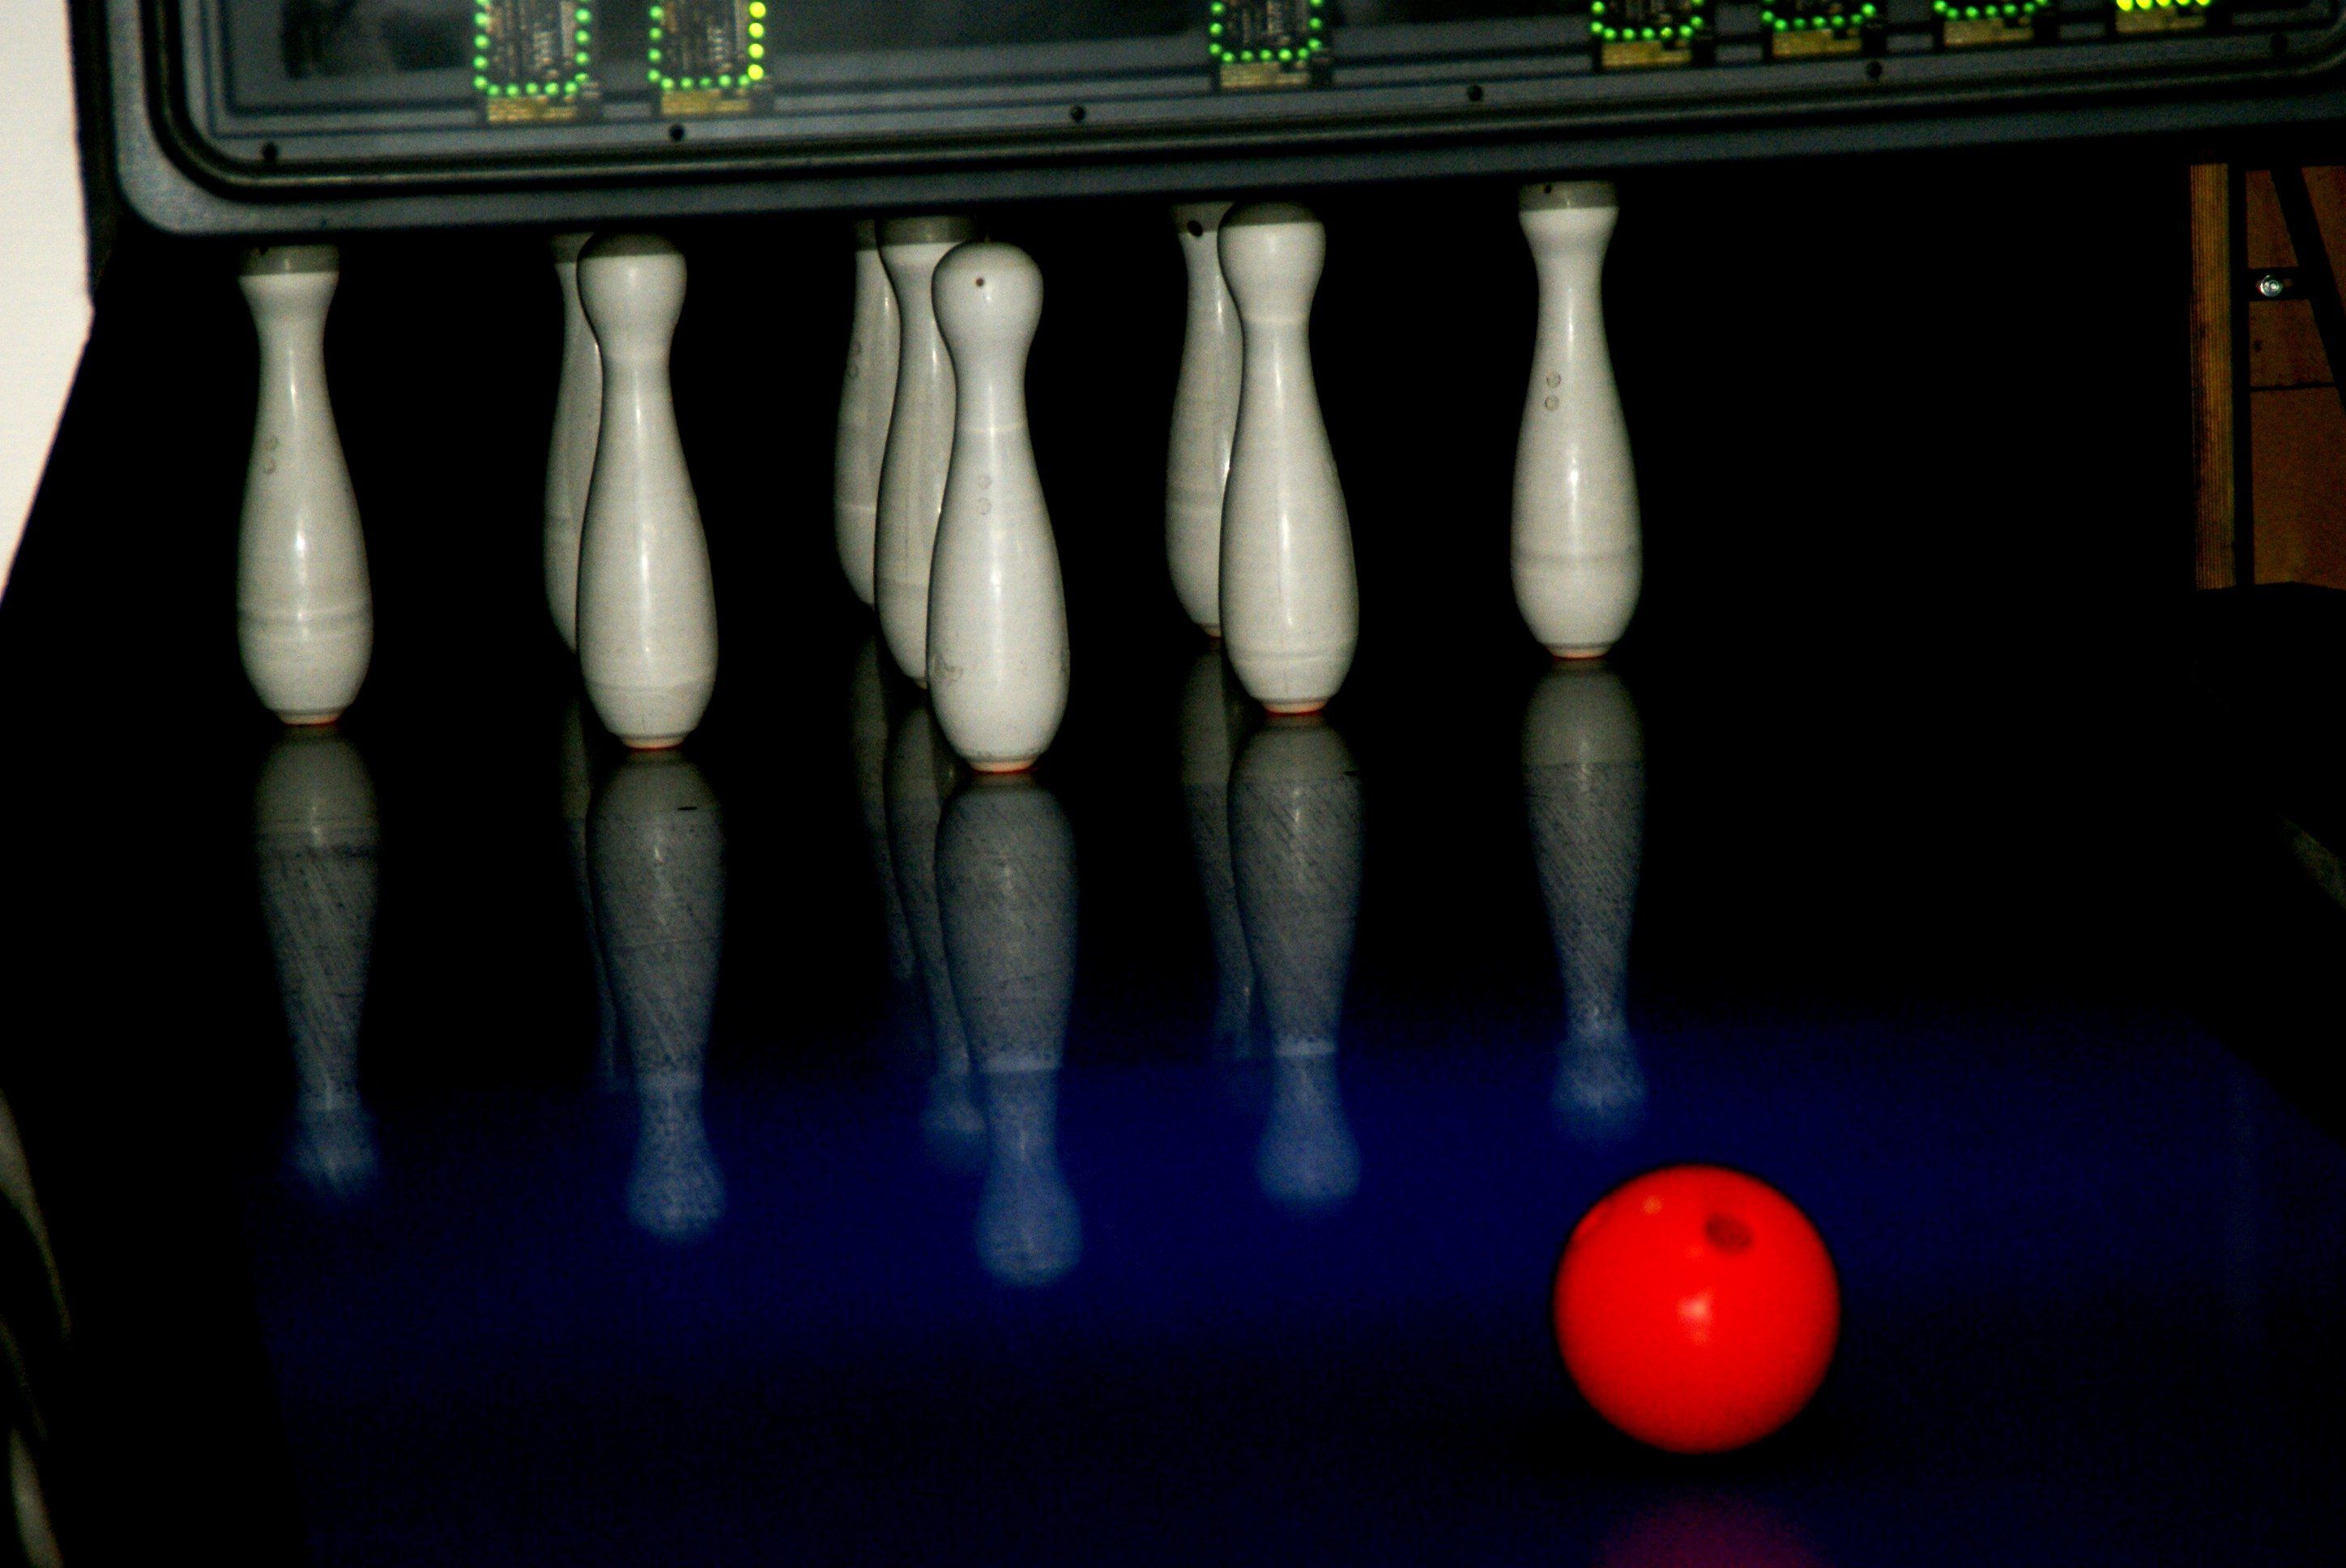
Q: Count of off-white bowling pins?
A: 9